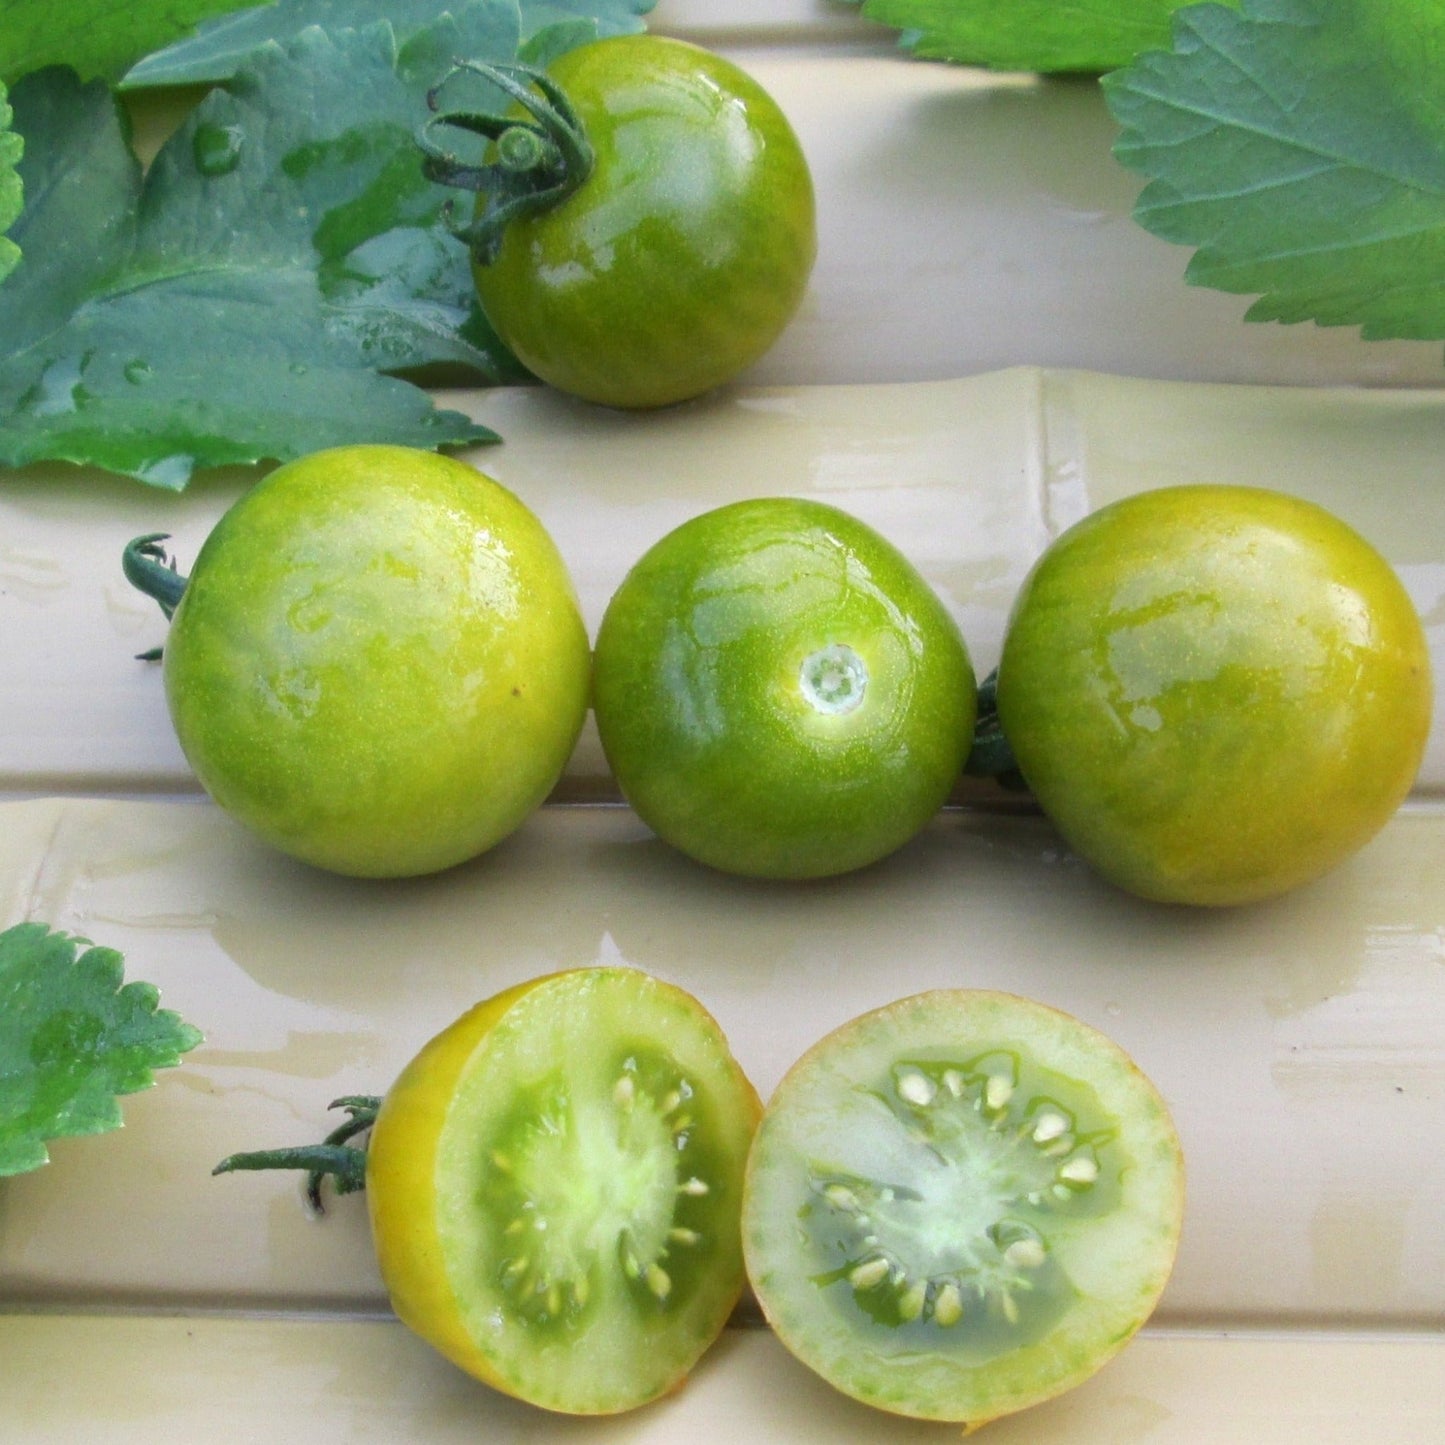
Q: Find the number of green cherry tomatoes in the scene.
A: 5